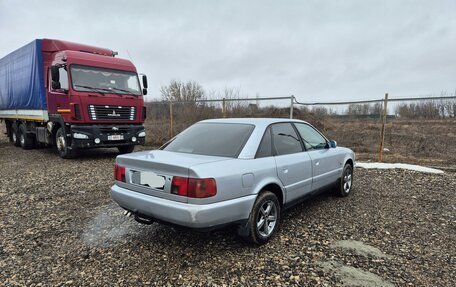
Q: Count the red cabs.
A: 1